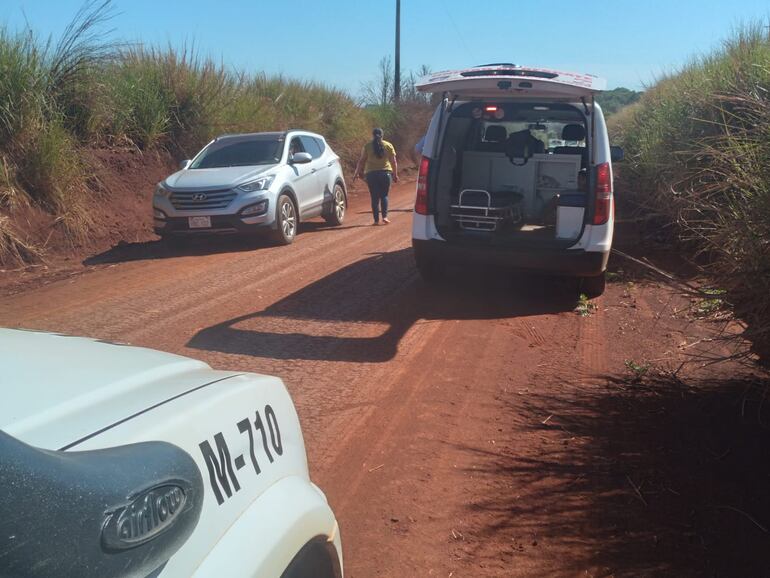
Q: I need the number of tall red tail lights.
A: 2